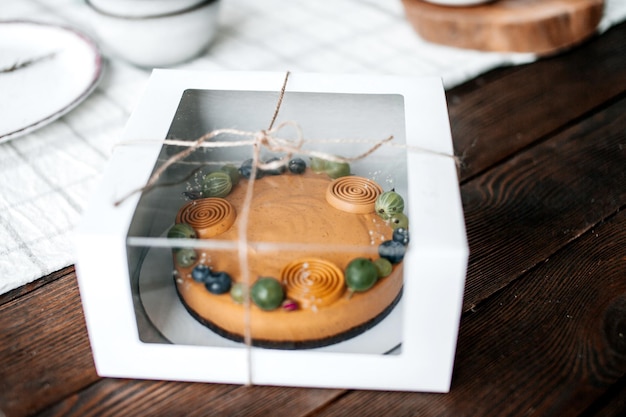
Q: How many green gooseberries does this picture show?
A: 12